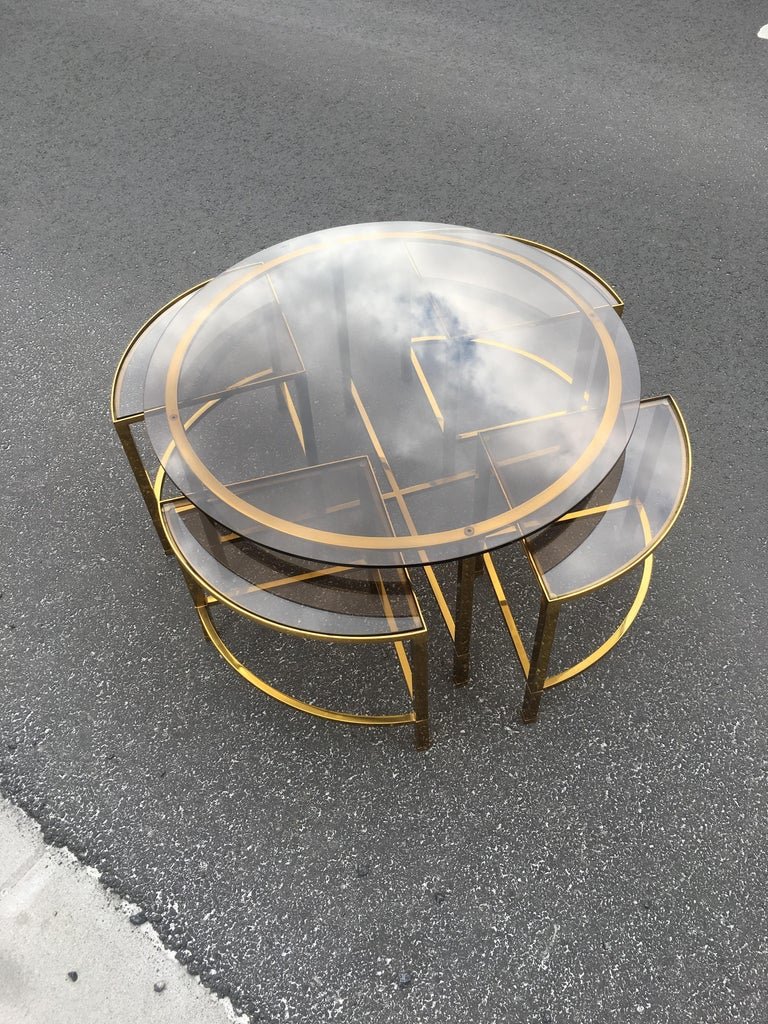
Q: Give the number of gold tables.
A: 5